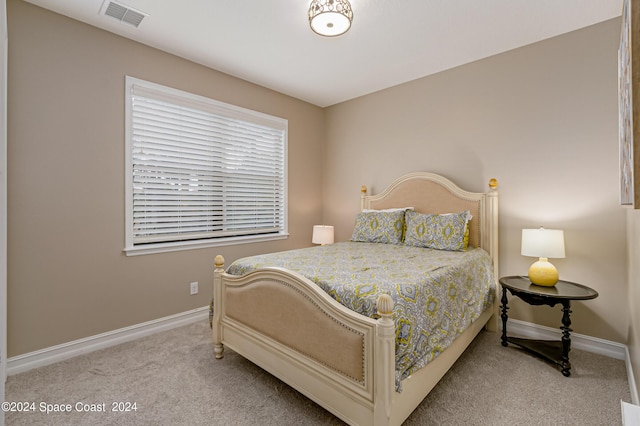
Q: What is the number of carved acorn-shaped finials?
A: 4